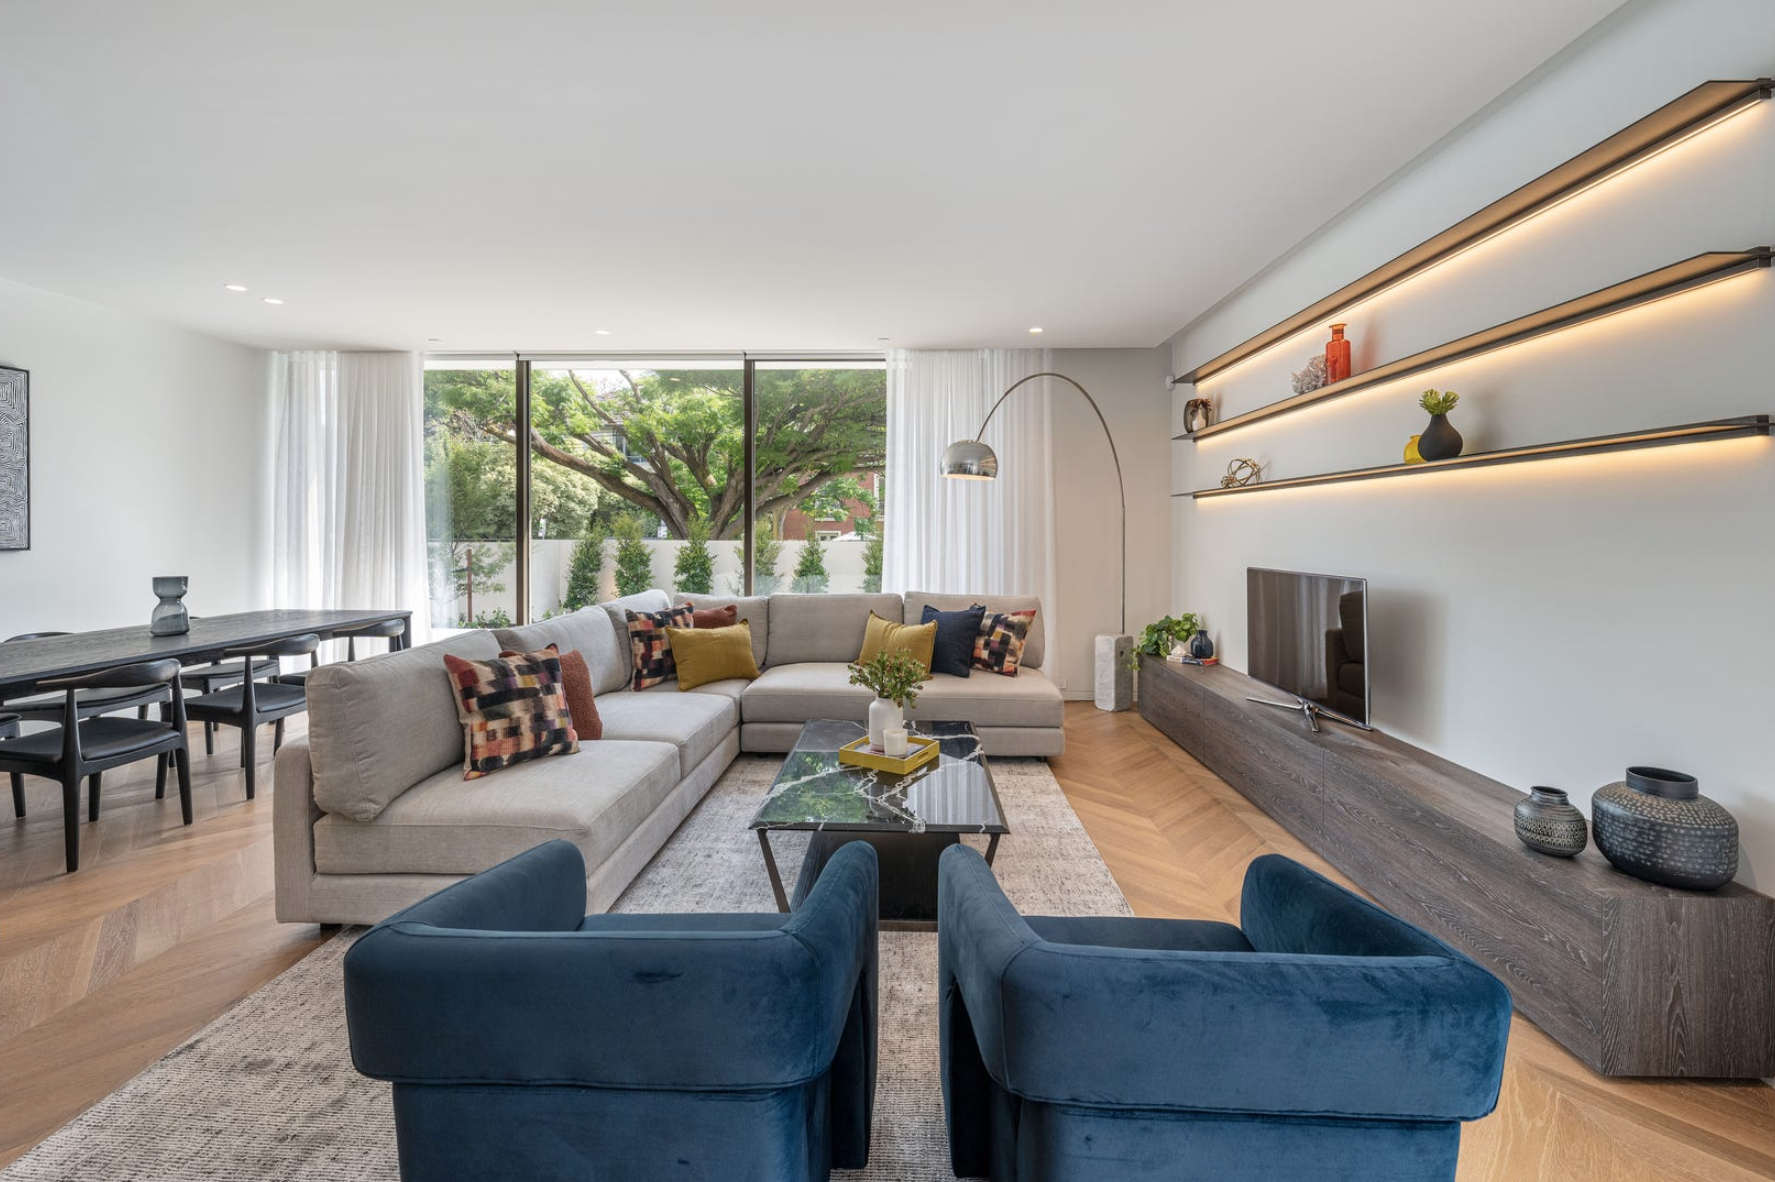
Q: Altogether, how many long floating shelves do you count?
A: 3